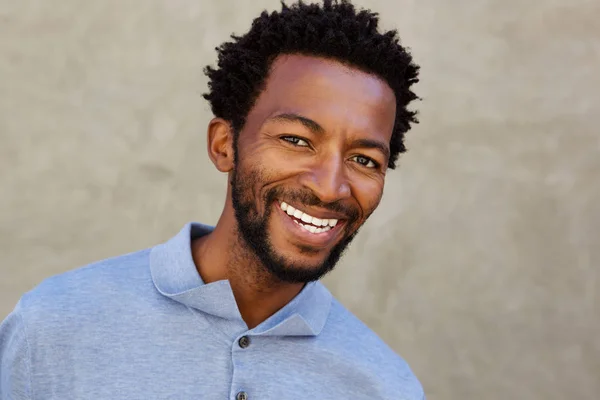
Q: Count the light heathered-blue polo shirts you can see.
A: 1